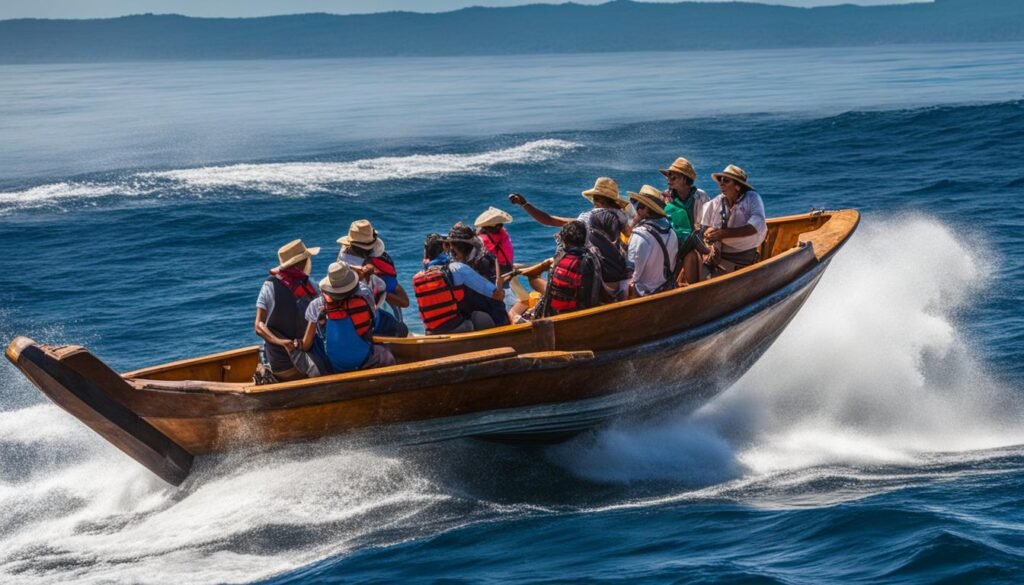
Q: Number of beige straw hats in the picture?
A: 8